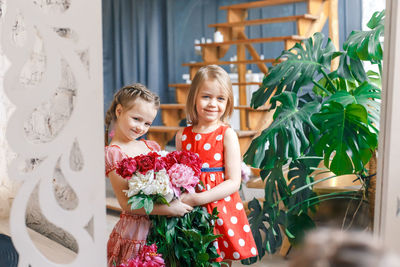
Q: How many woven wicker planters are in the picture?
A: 0